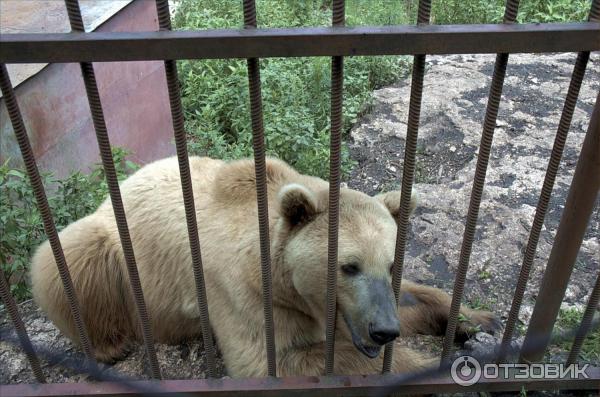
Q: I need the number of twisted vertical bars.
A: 10